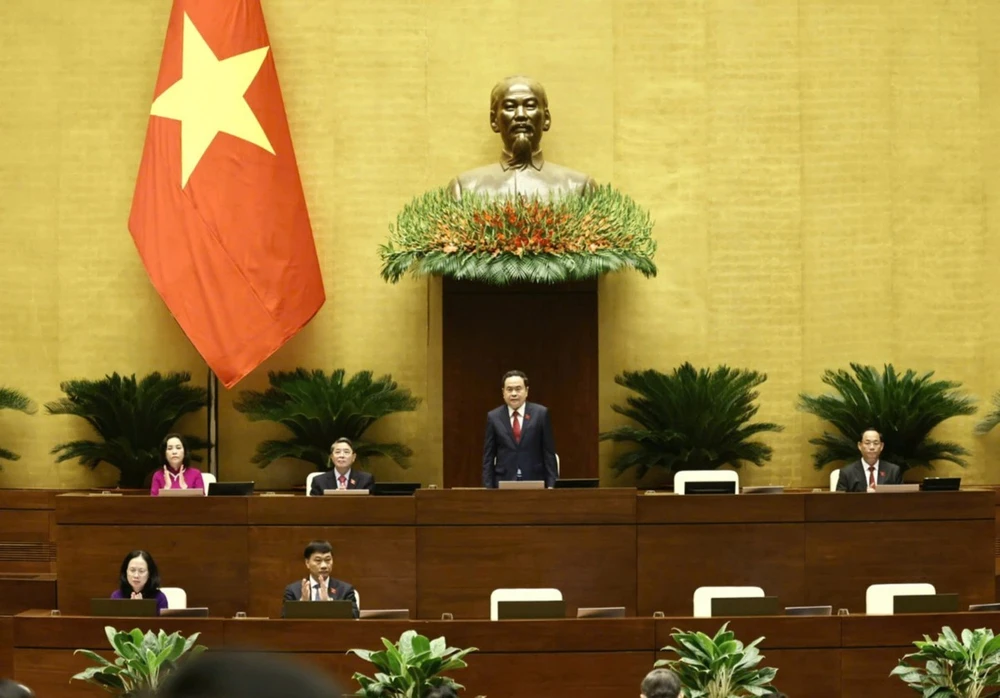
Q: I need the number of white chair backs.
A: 10